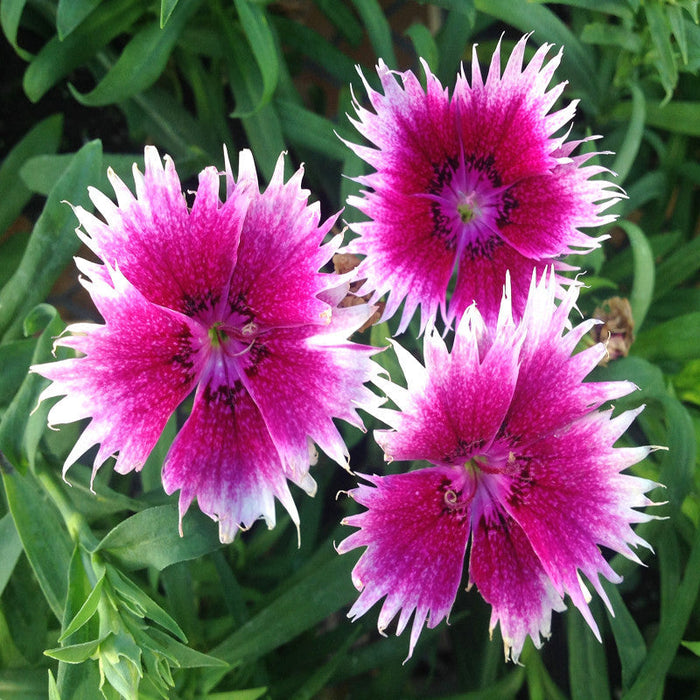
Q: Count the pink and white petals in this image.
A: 15